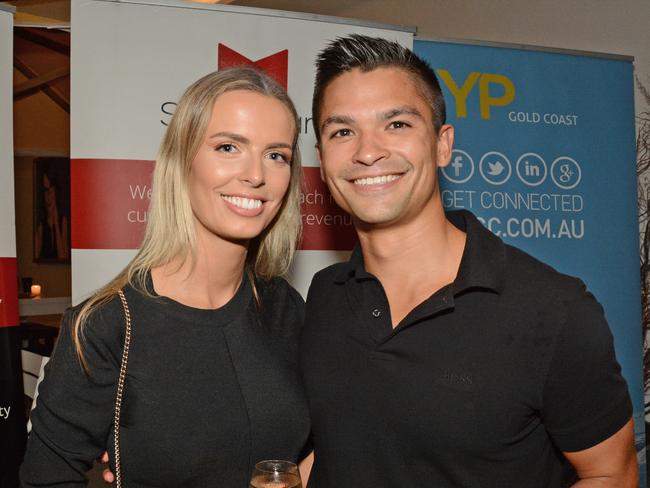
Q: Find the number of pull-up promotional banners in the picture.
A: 3